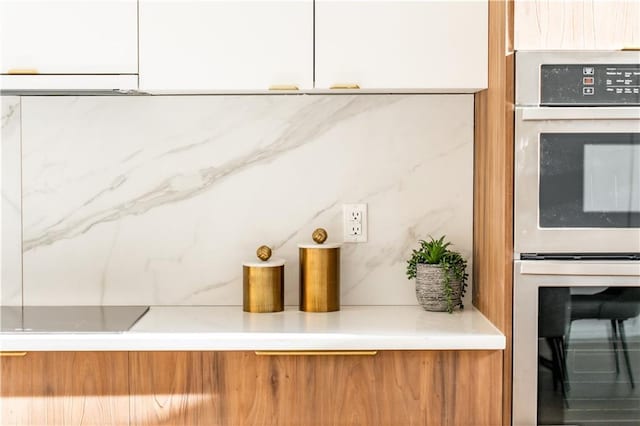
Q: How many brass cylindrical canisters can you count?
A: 2